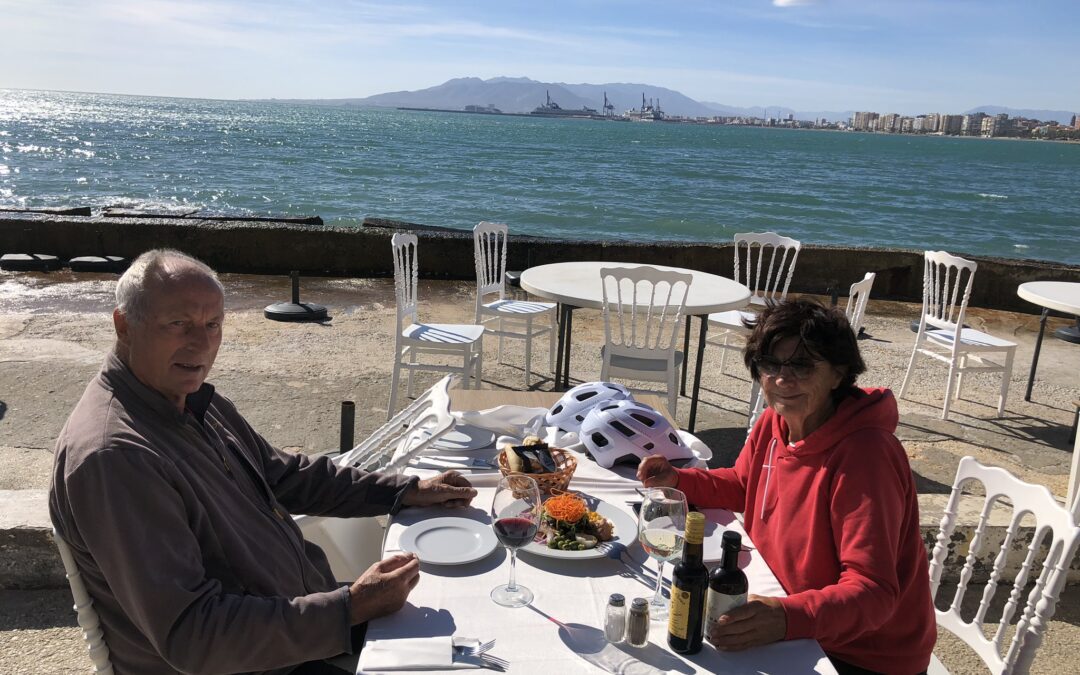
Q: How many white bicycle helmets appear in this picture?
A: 2